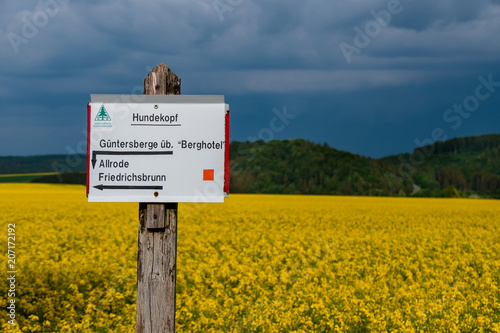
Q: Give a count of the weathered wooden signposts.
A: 1